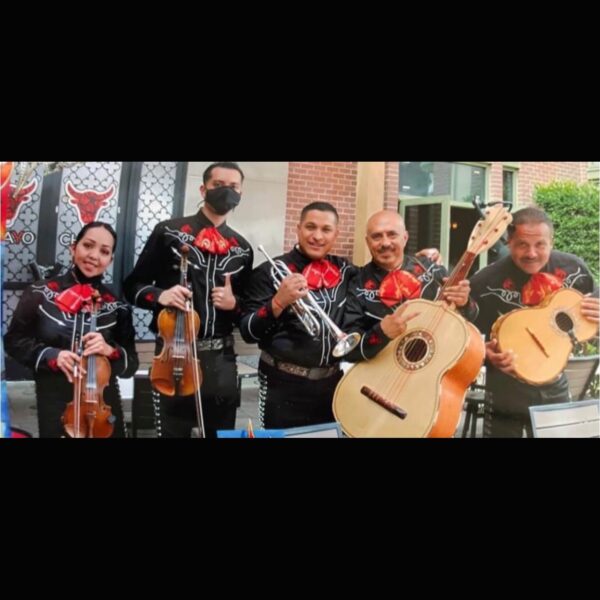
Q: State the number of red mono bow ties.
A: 5